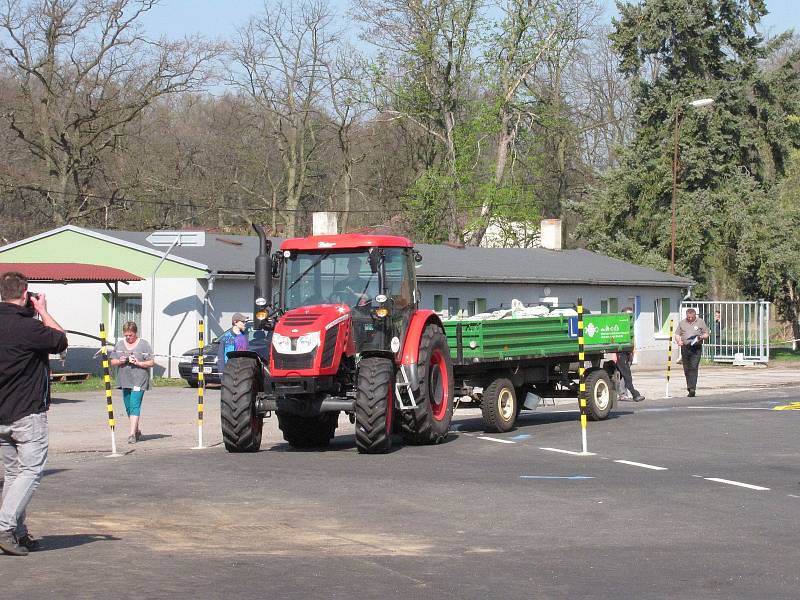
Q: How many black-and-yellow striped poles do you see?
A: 4